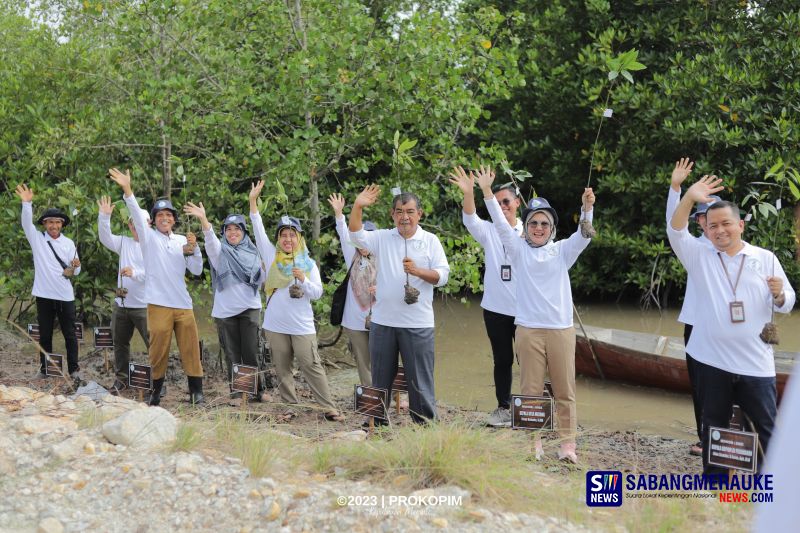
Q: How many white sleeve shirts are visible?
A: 11